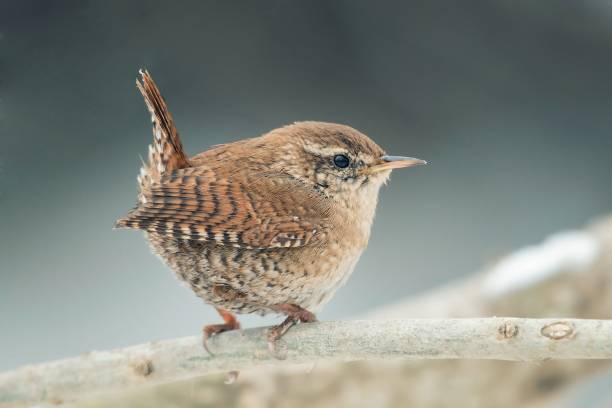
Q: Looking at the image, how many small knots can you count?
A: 3